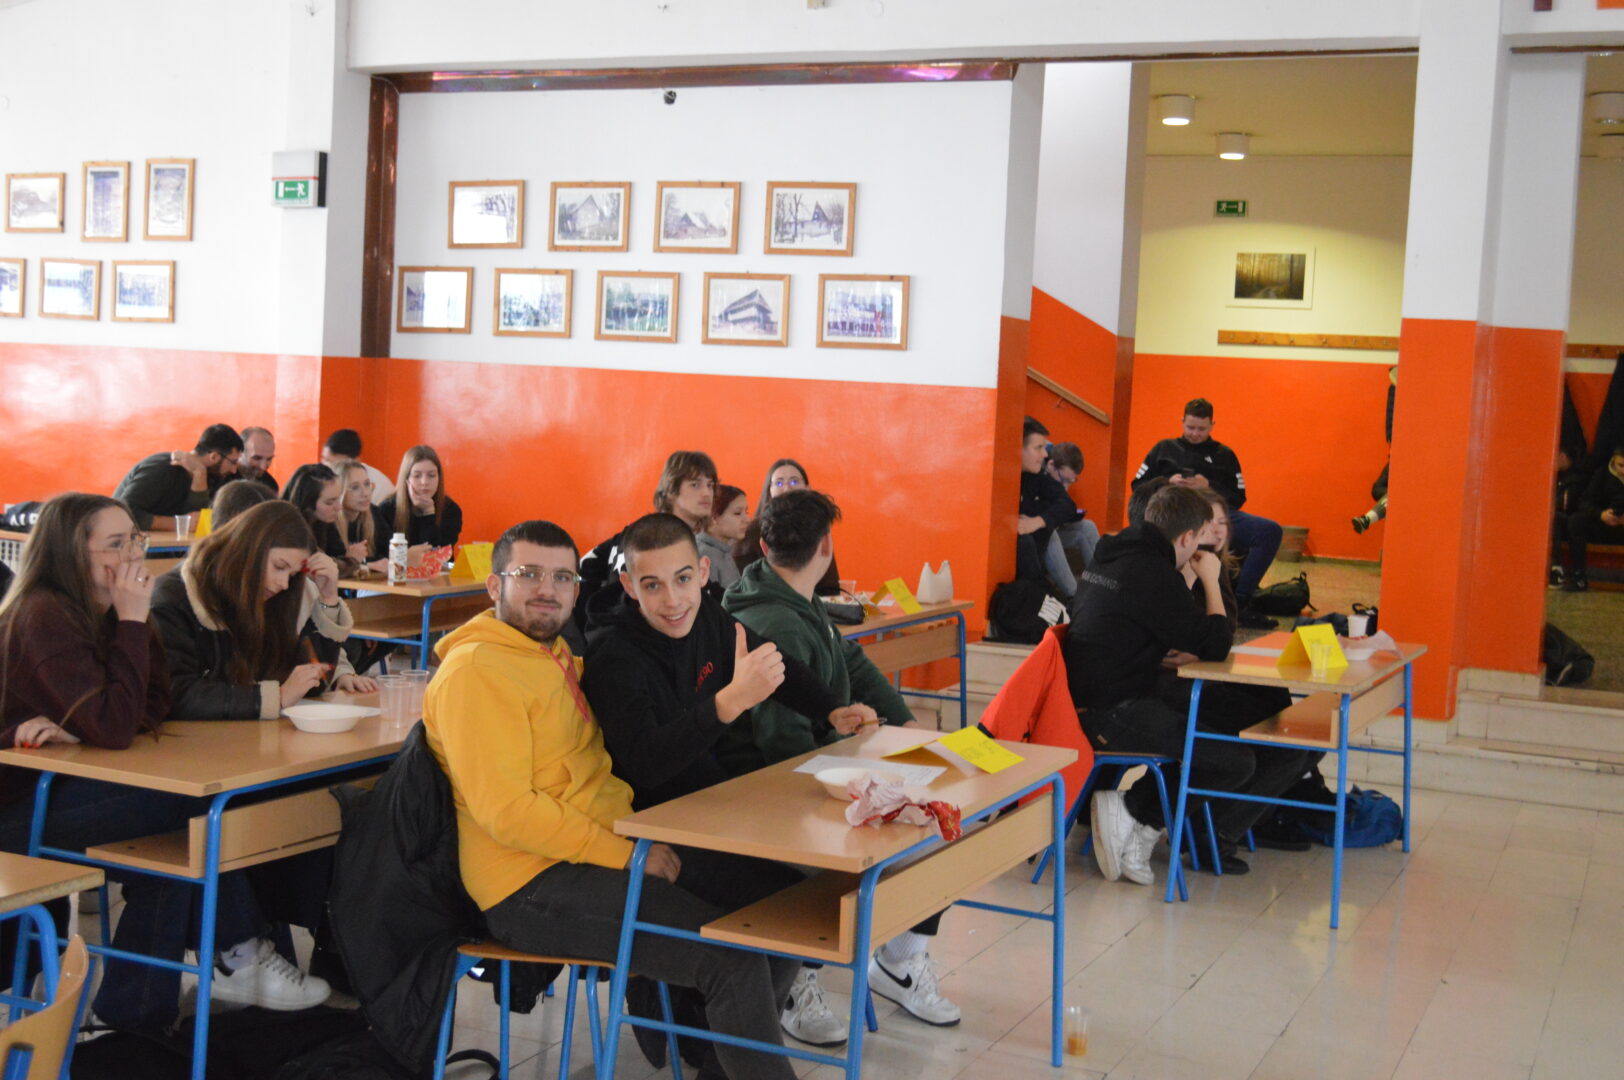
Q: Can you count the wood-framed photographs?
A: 15